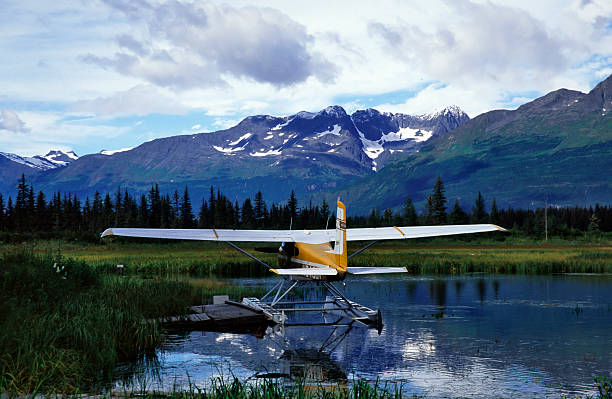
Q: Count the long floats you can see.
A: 2